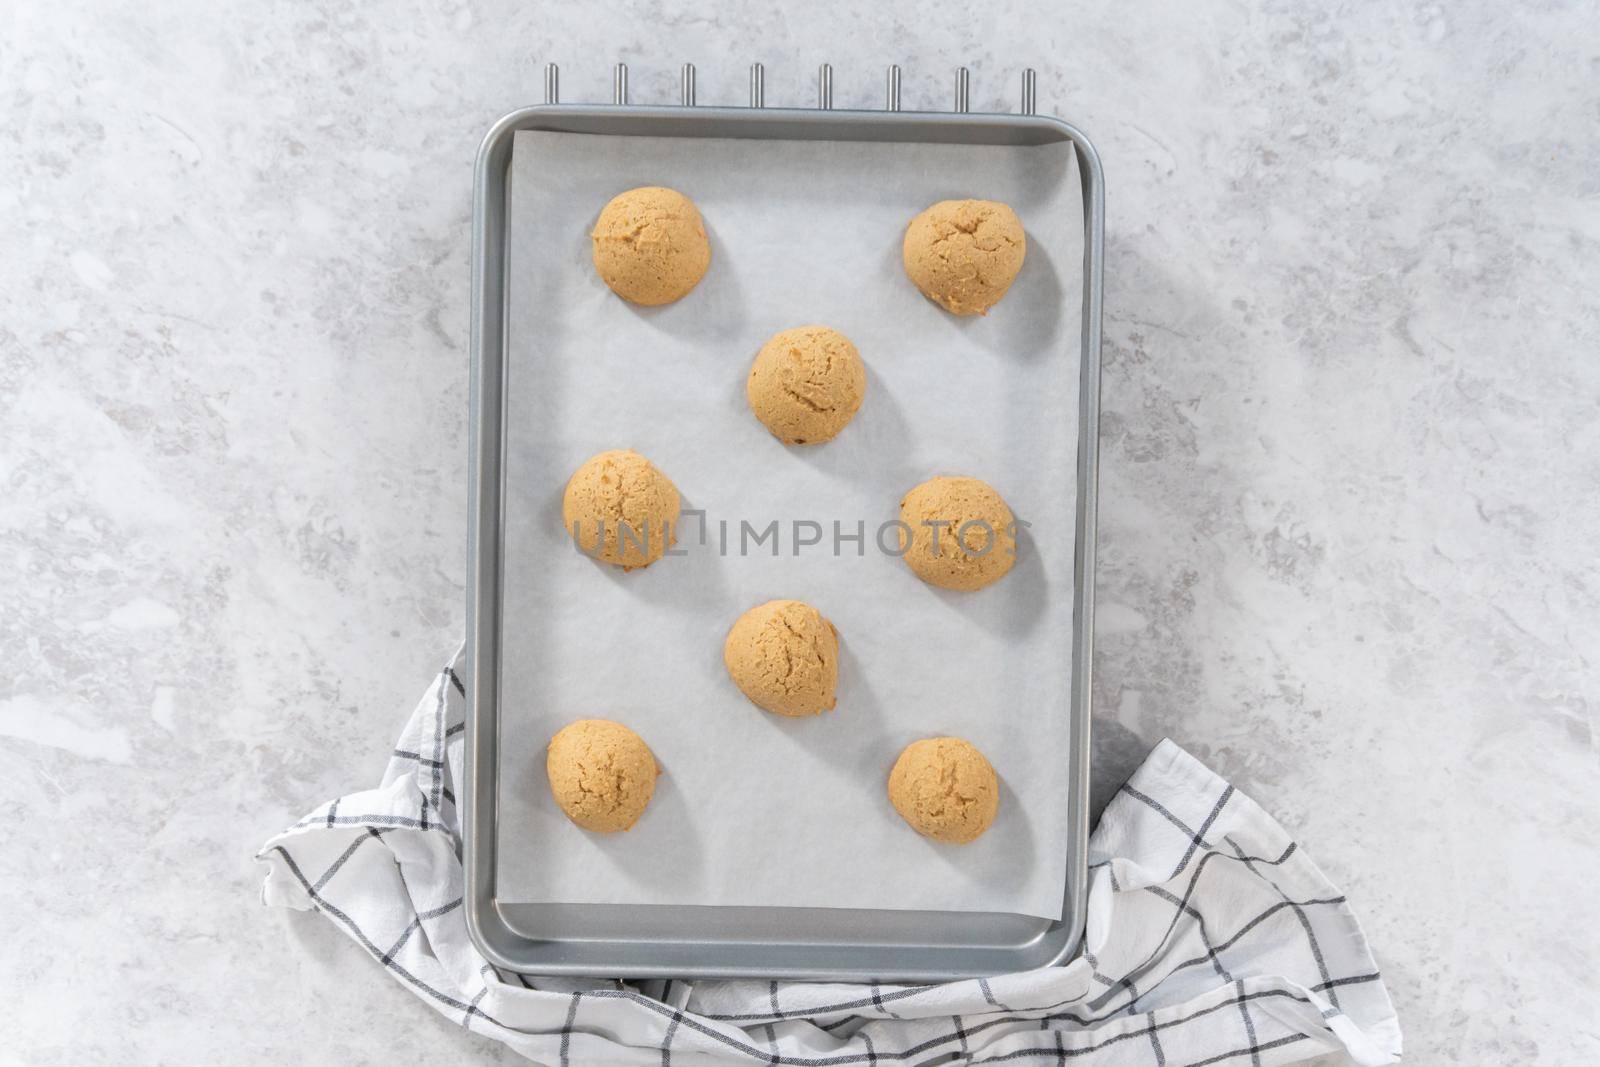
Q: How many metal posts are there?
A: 8